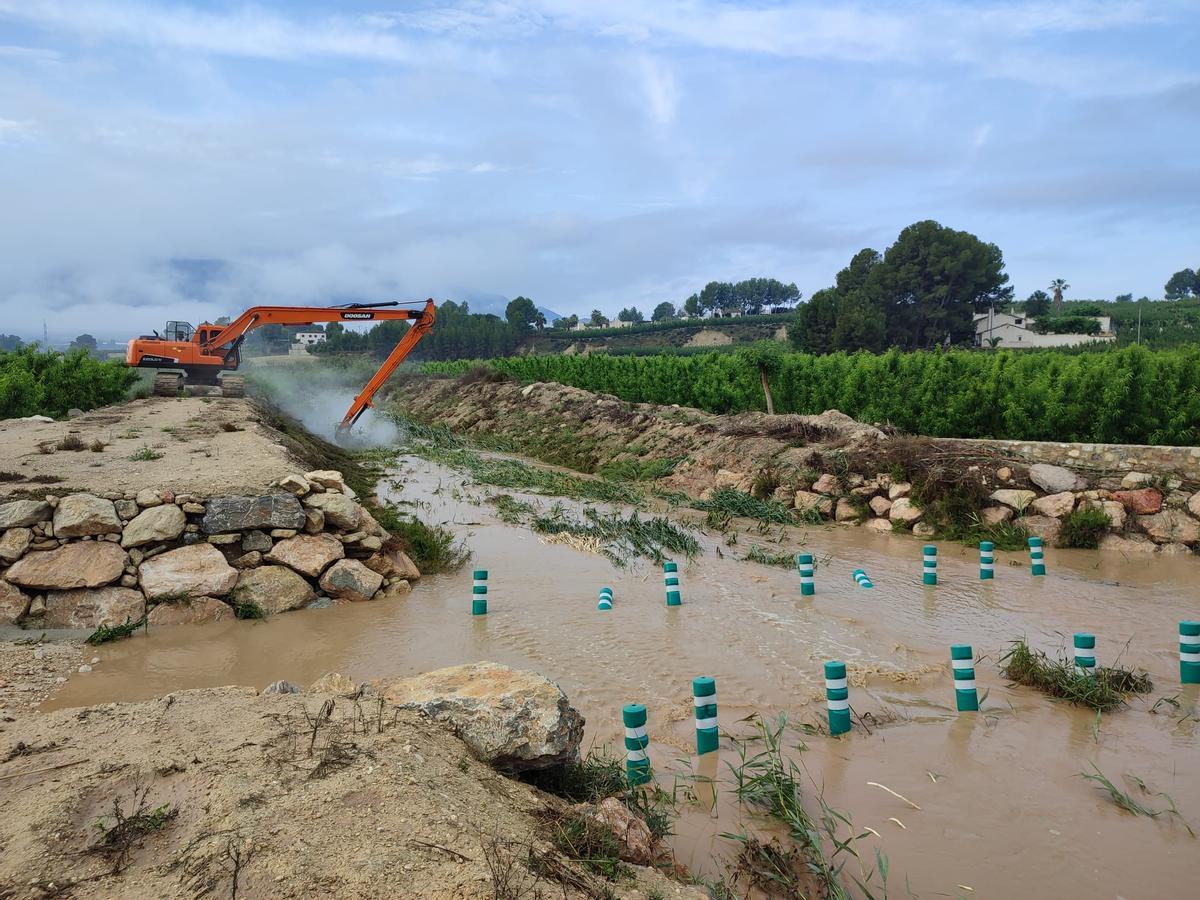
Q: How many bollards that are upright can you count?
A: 12